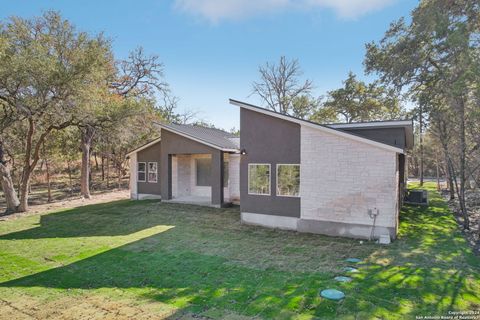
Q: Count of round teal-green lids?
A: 4